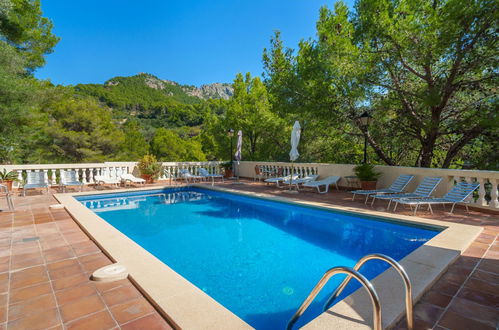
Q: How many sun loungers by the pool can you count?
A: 12